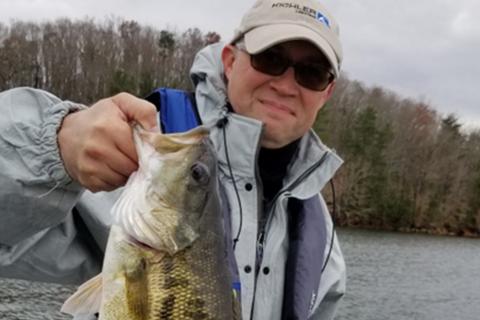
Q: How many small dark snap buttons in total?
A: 3